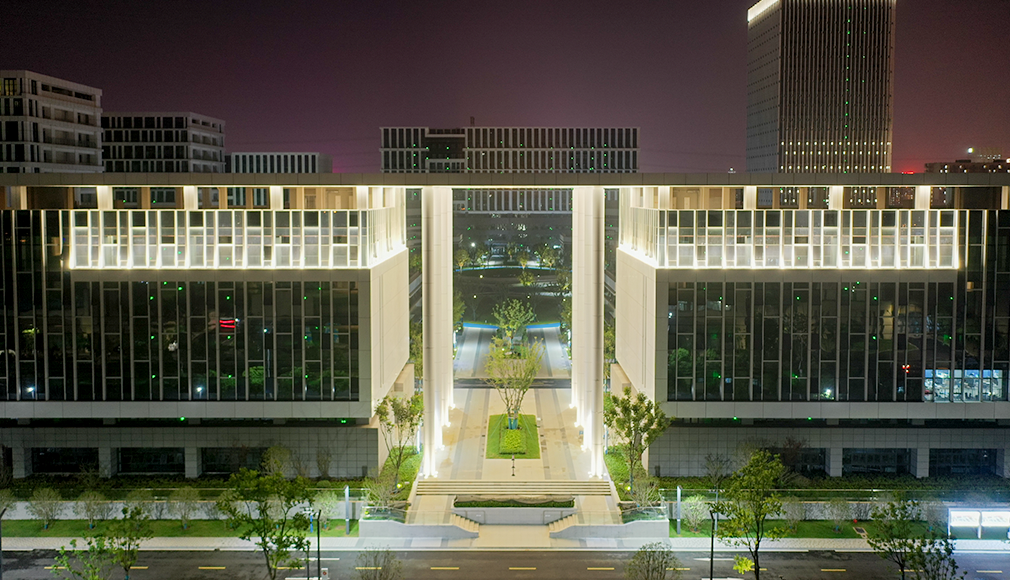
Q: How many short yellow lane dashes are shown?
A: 13